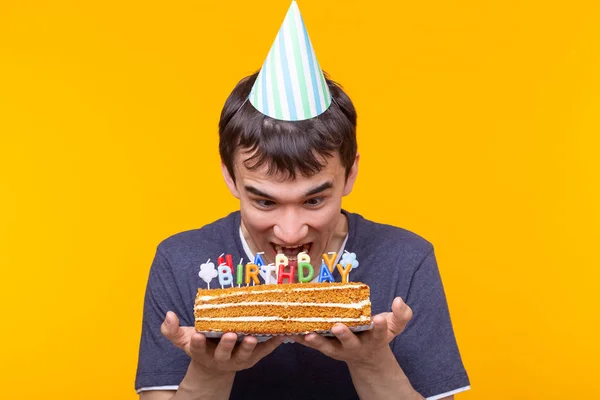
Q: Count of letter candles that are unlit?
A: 13